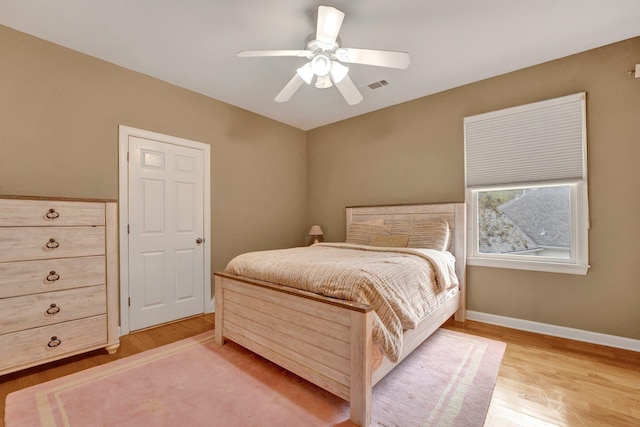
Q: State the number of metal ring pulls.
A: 5